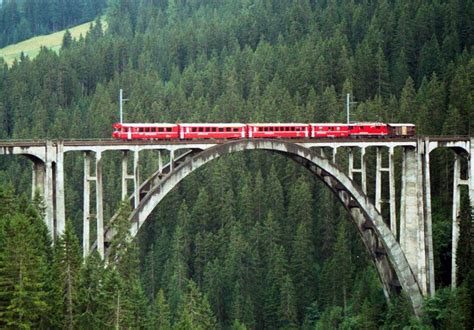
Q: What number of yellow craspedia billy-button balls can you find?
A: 0